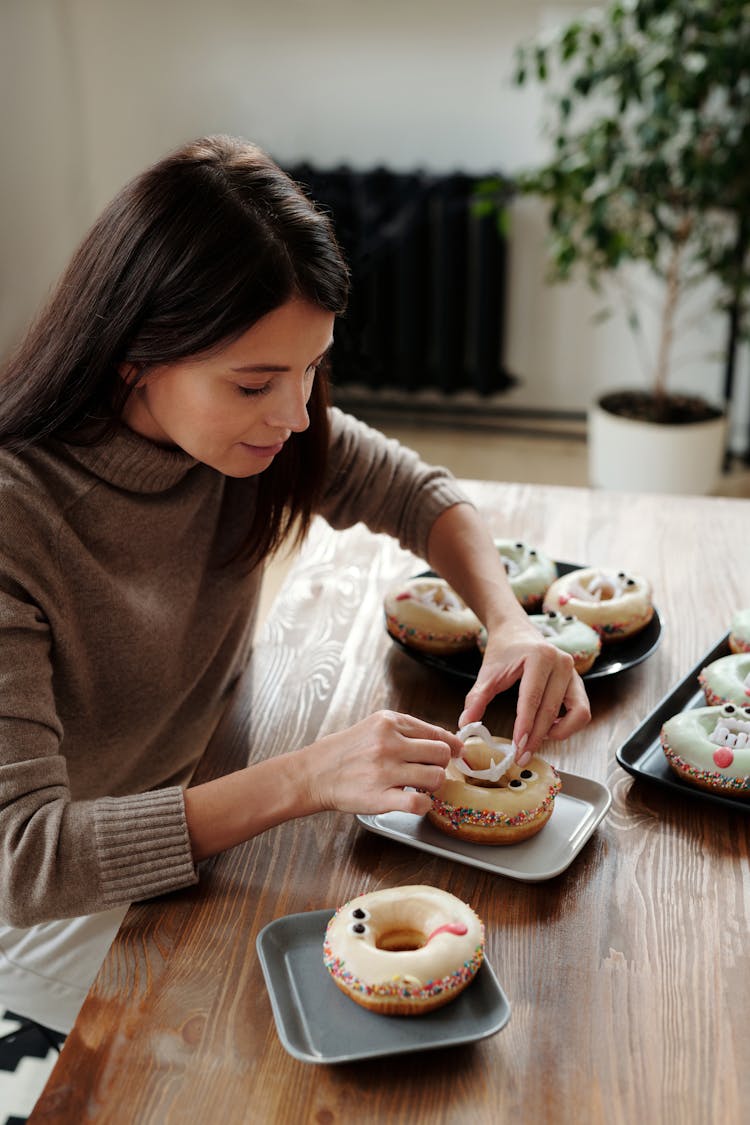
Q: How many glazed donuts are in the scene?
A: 9